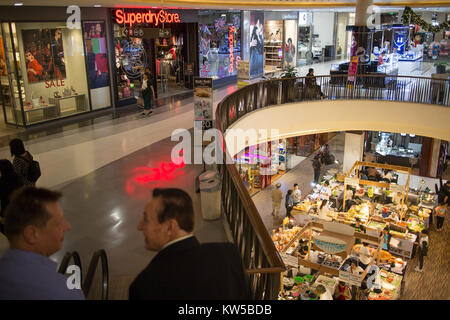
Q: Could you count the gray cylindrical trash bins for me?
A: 1